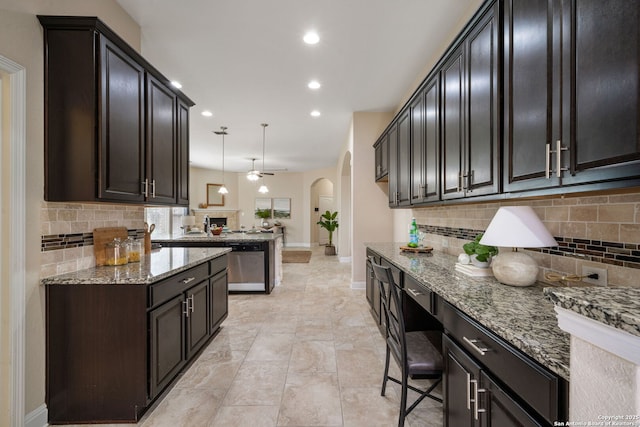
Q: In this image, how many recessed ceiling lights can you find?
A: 5